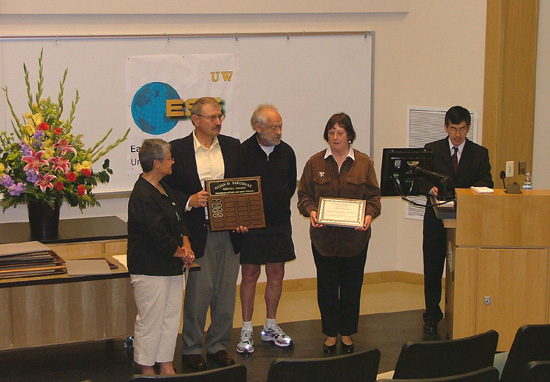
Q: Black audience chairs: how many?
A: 6